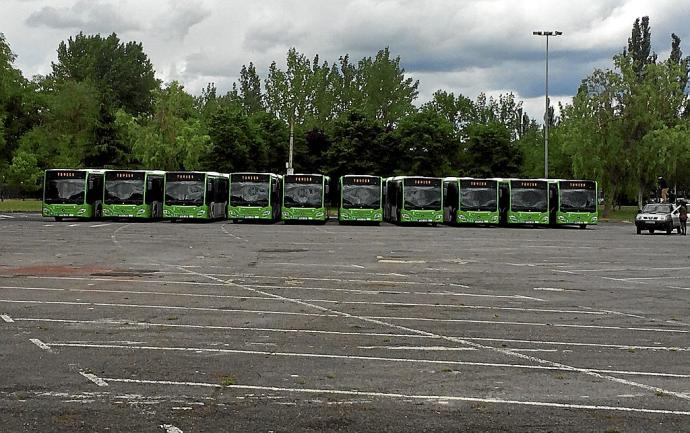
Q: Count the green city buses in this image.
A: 10